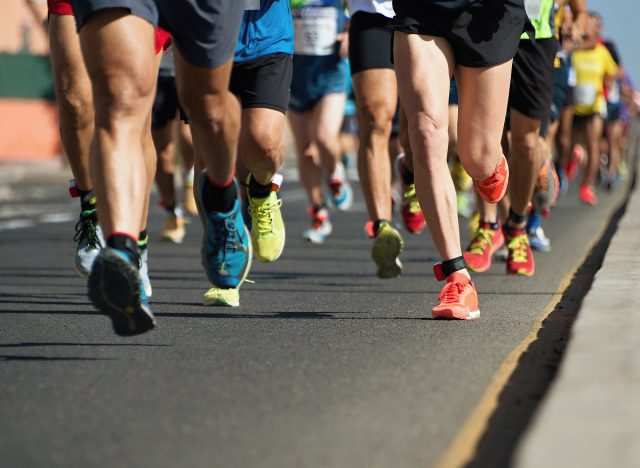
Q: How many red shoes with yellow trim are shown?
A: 3